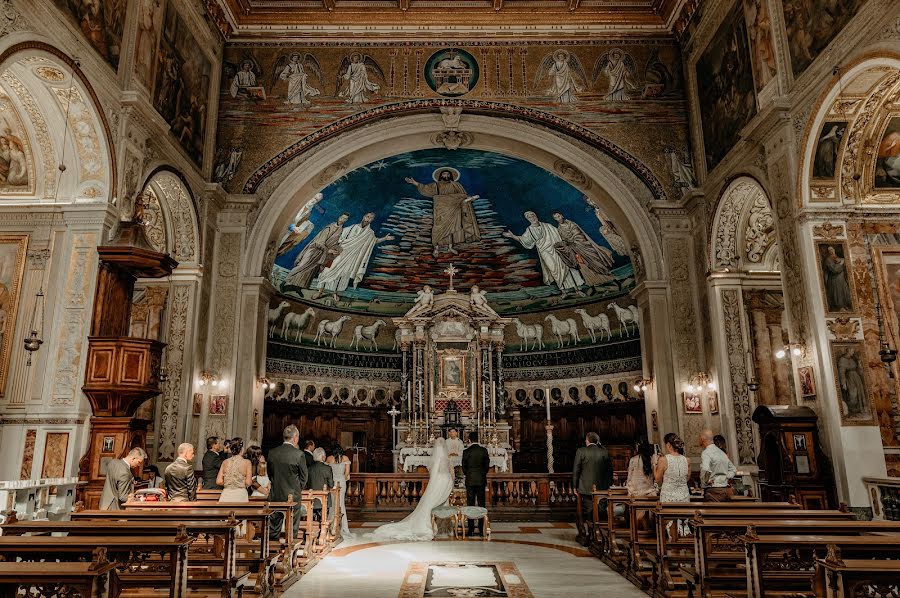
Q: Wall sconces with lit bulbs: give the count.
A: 5